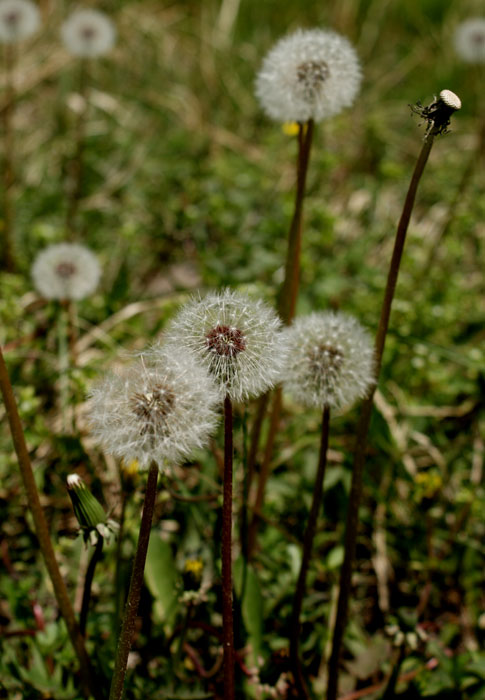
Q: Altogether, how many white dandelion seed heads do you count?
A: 8